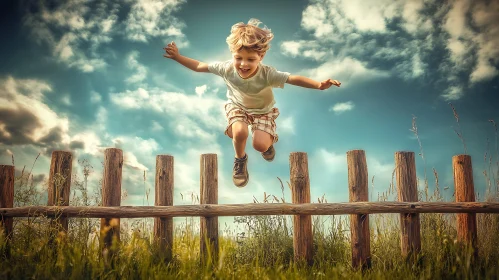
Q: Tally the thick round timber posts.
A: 9